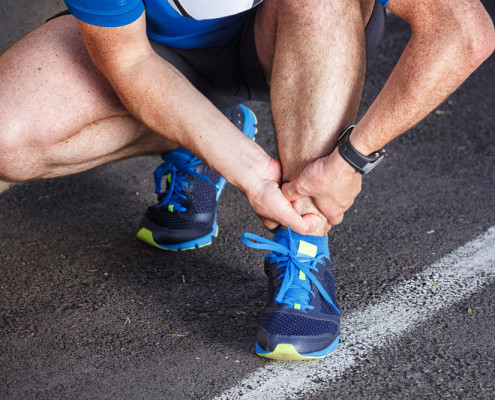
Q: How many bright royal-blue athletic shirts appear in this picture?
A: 1